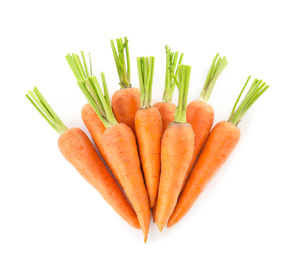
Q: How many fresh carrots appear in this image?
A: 9